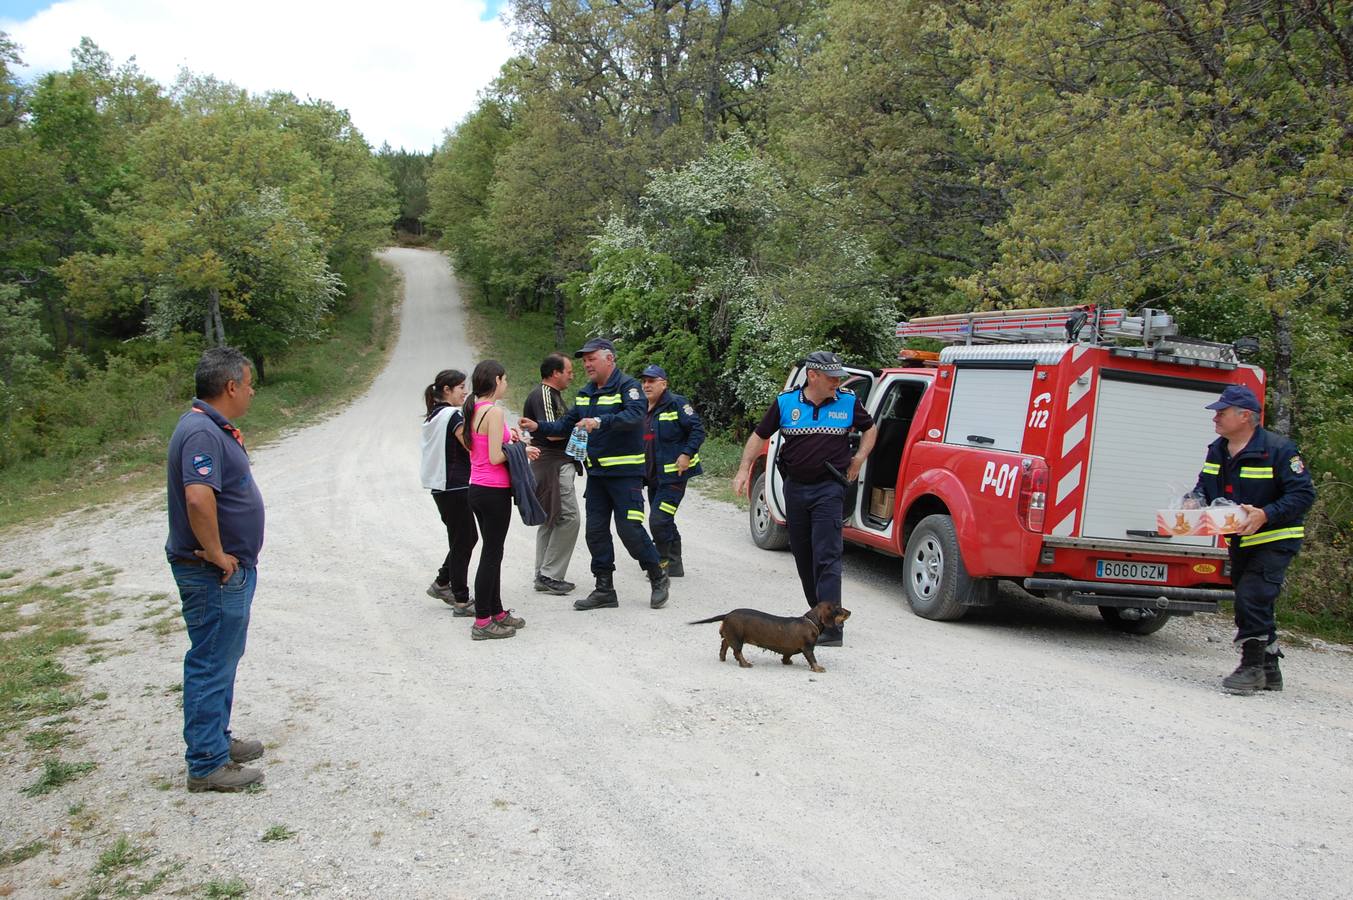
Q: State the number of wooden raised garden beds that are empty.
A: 0